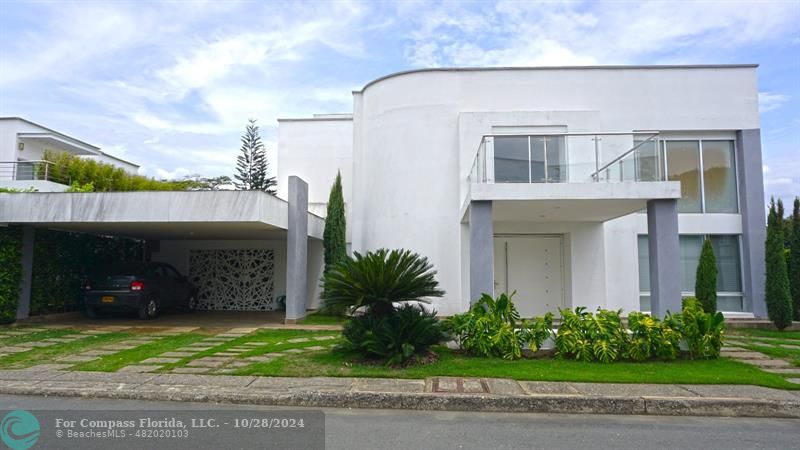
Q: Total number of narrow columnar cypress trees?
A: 4